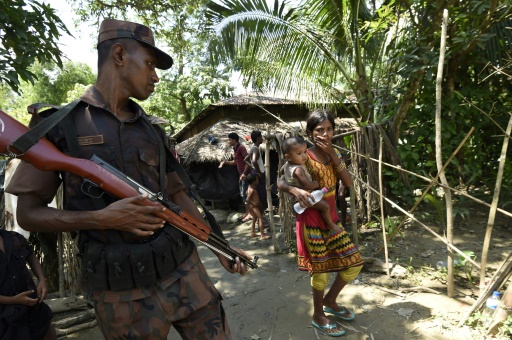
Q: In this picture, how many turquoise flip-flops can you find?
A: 2